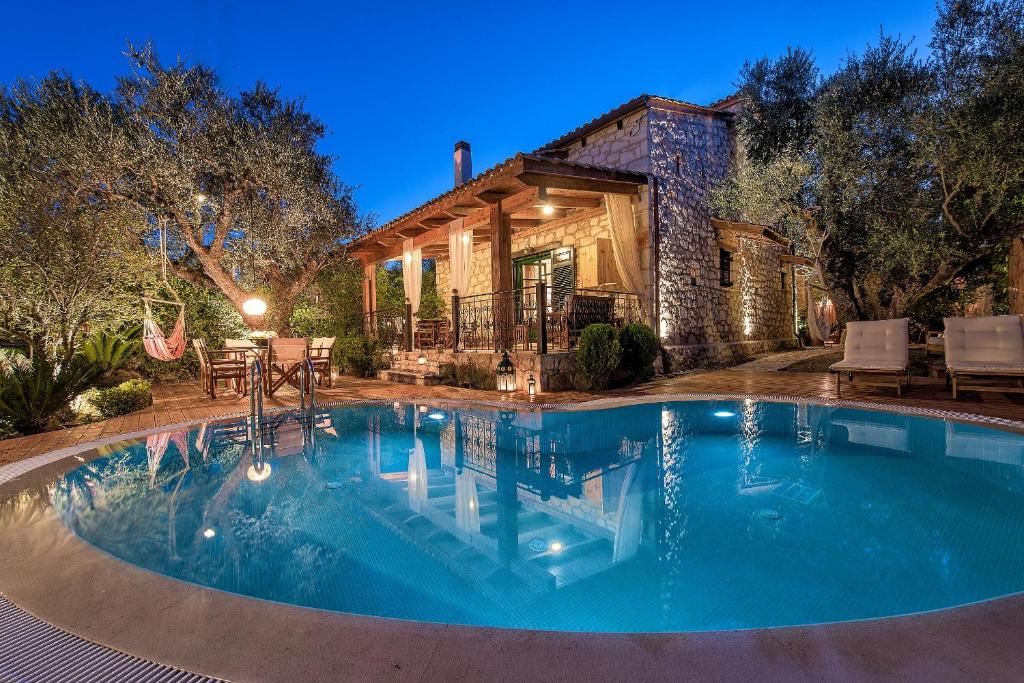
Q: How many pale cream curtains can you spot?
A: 3